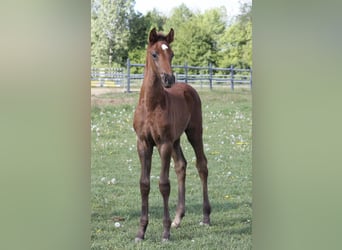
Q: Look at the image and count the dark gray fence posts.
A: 5